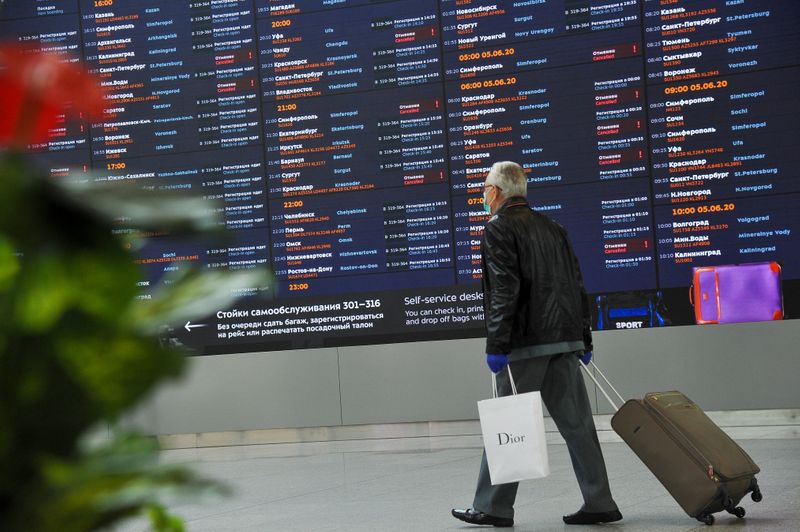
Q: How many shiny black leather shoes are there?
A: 2